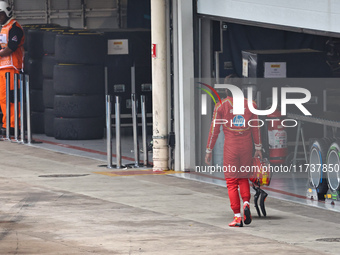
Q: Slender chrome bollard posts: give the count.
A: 8